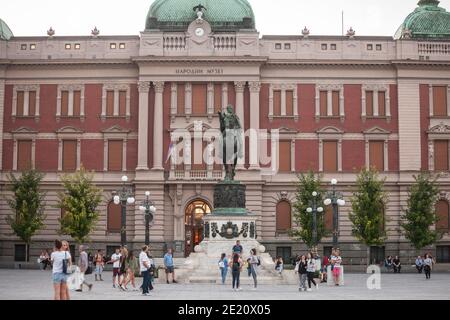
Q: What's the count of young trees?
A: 5